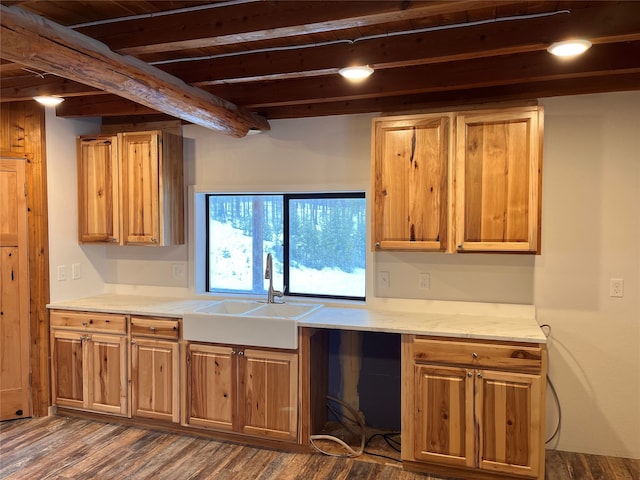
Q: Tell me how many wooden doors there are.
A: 12